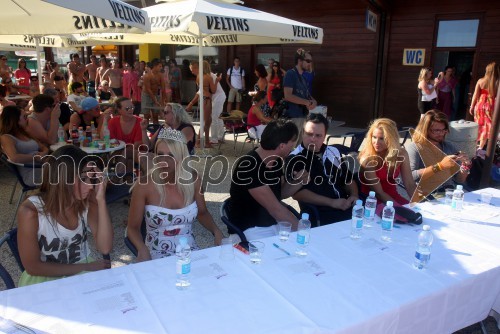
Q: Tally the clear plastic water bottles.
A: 7